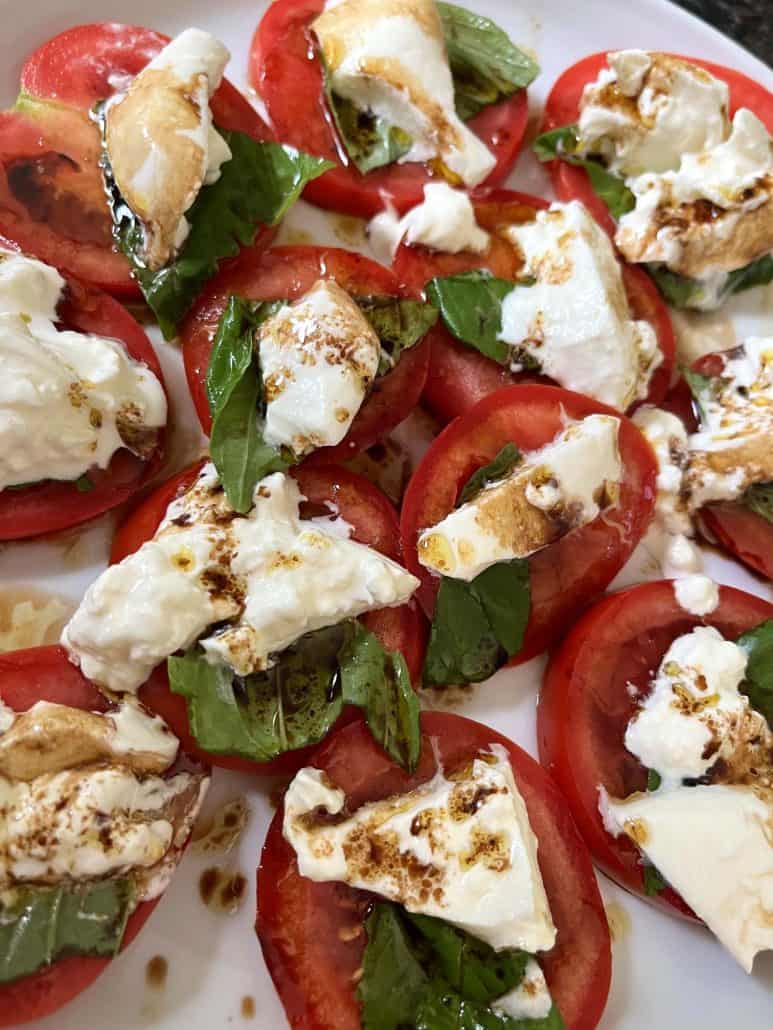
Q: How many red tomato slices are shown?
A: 12